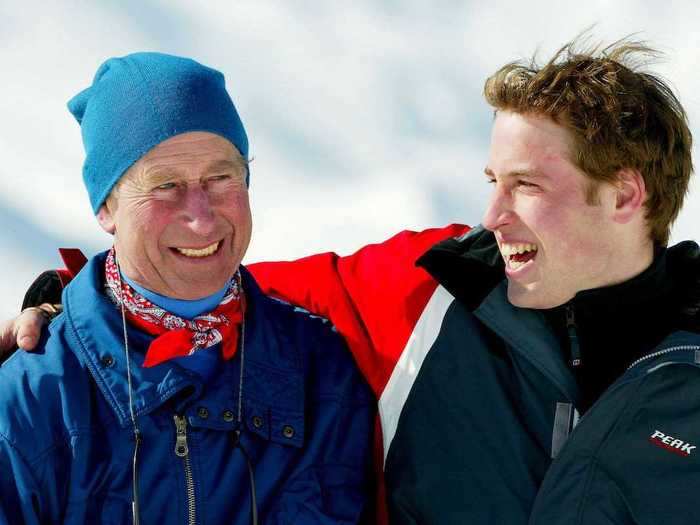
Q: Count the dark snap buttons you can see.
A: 5